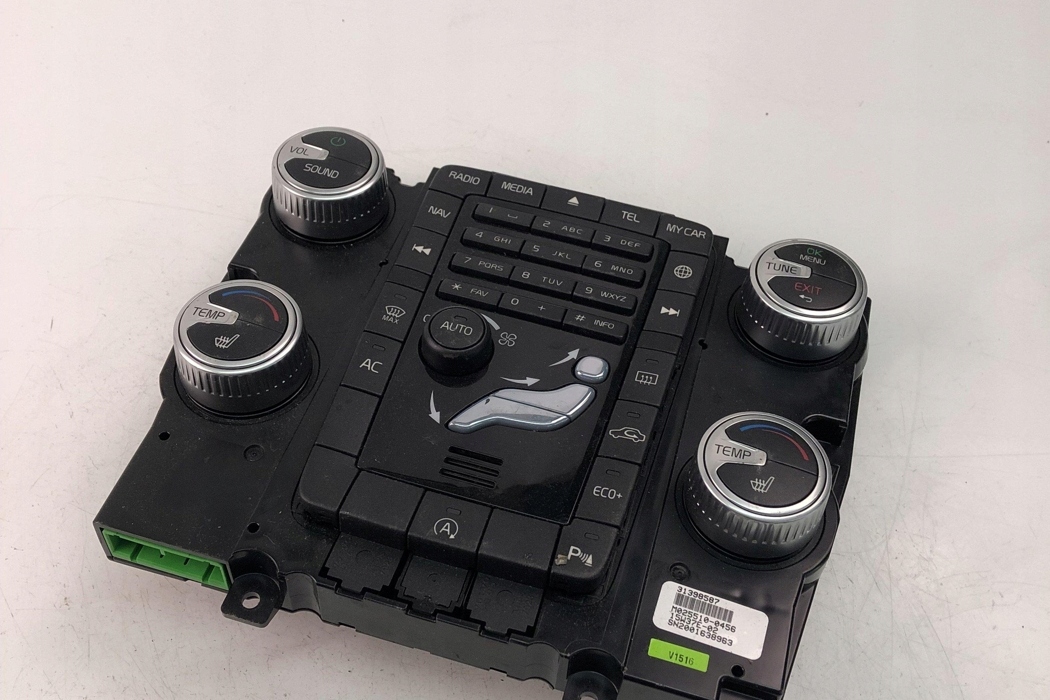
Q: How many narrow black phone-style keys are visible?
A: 12